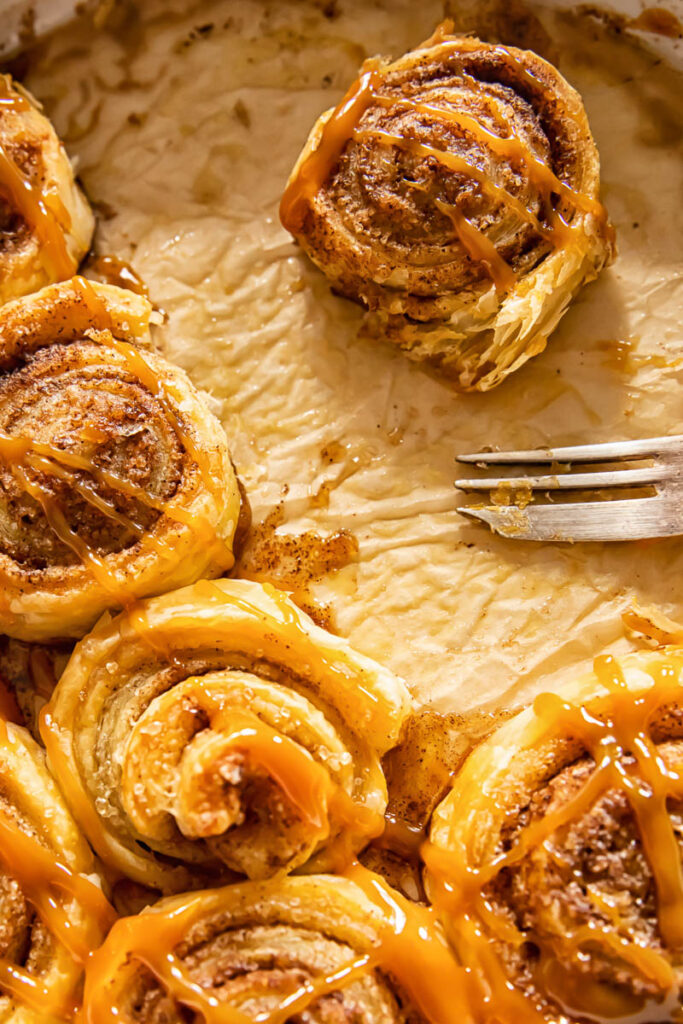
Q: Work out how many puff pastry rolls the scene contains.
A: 7